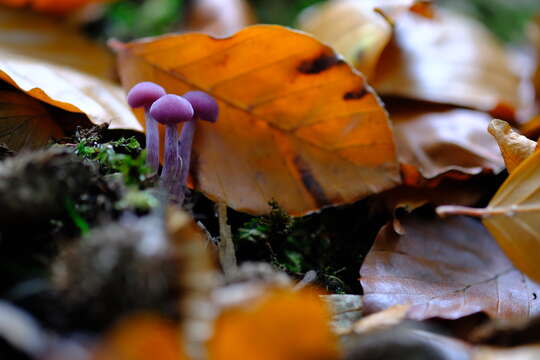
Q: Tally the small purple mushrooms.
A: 3